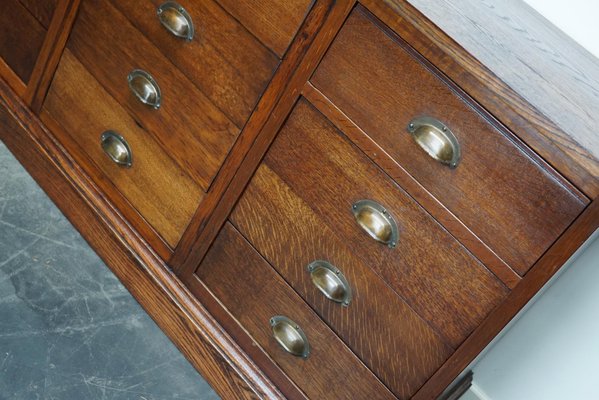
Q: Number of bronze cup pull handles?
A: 7